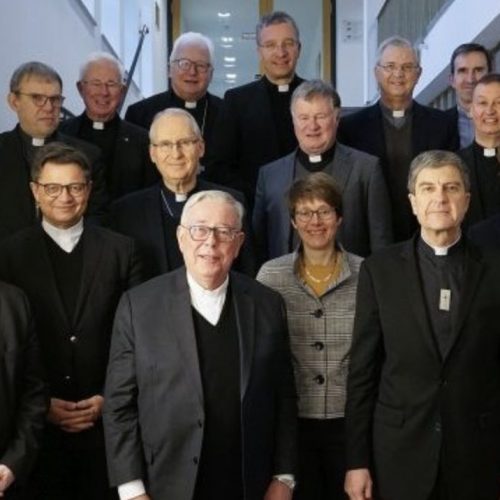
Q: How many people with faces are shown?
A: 13